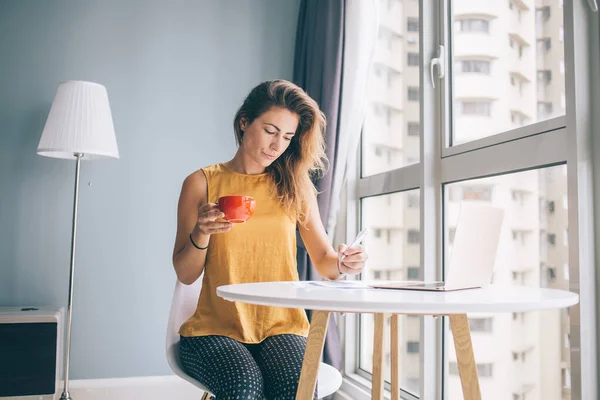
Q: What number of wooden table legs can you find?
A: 4